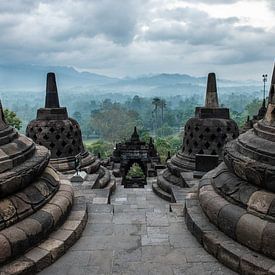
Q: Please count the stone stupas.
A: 4